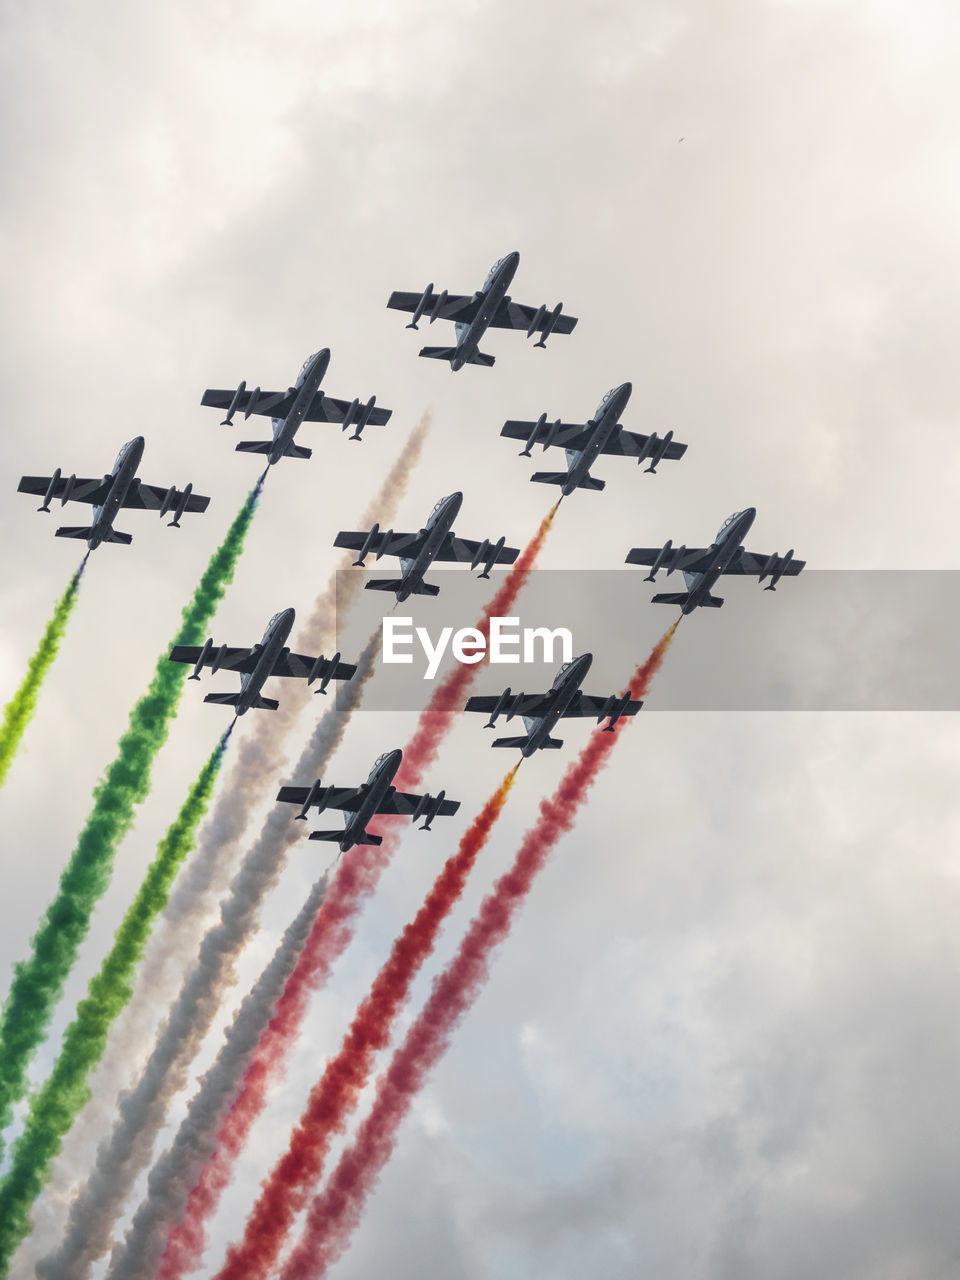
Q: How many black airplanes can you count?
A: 9